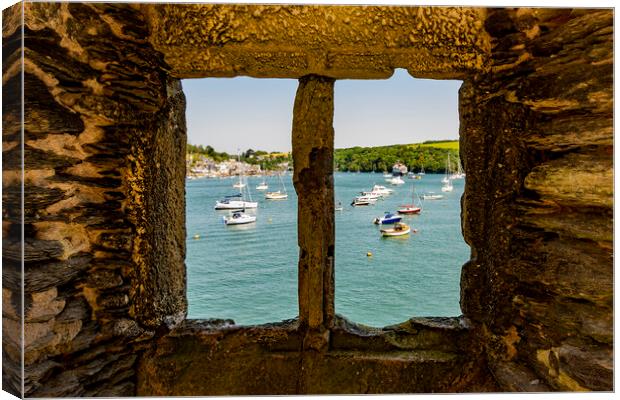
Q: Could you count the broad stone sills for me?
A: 1